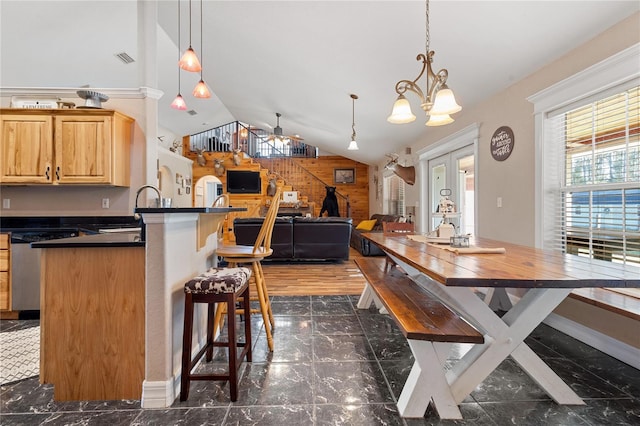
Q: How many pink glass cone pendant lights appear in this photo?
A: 3